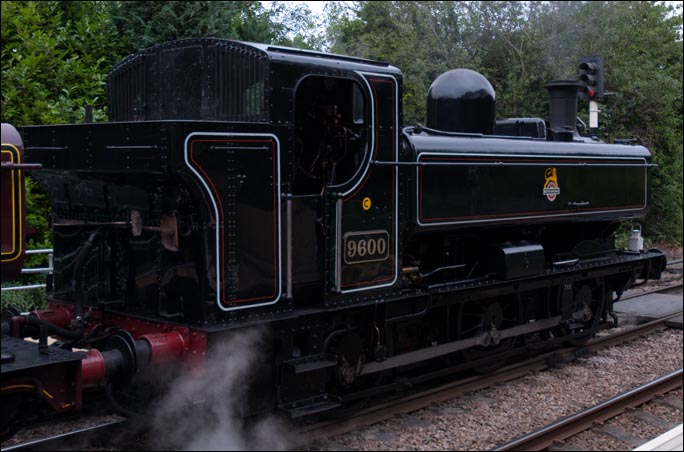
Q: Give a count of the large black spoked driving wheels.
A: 3